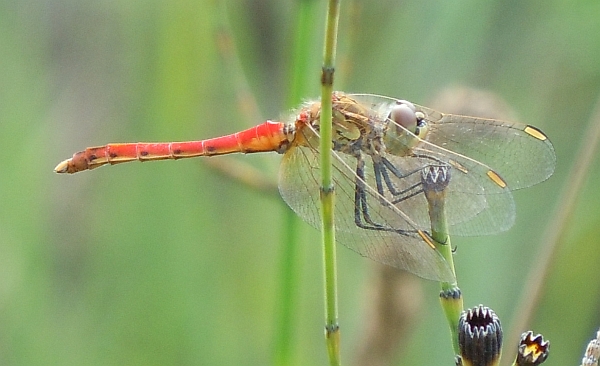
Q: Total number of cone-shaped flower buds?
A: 3